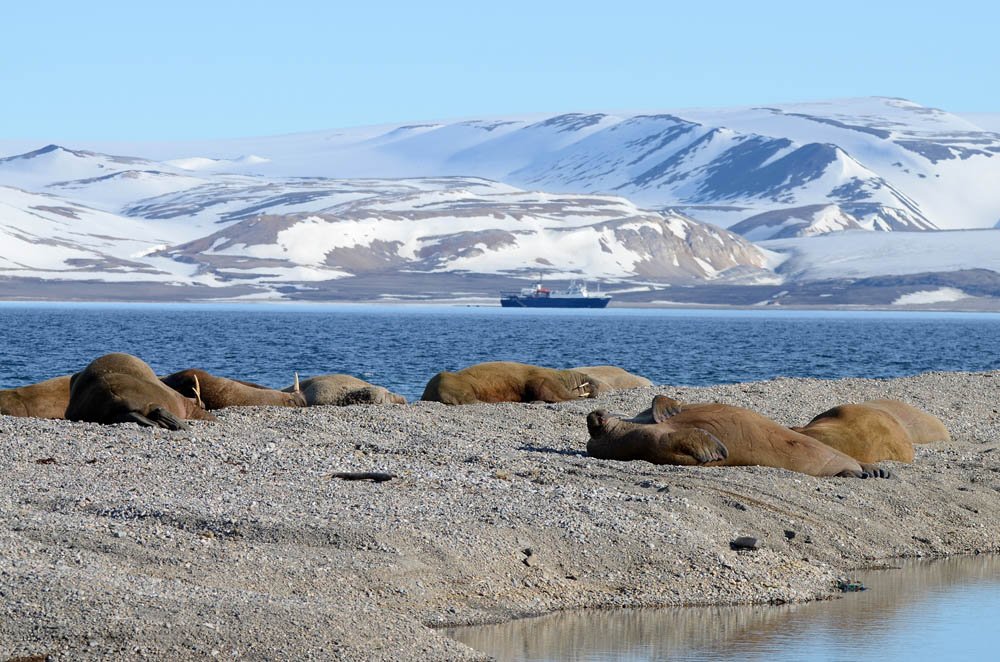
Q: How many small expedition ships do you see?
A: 1